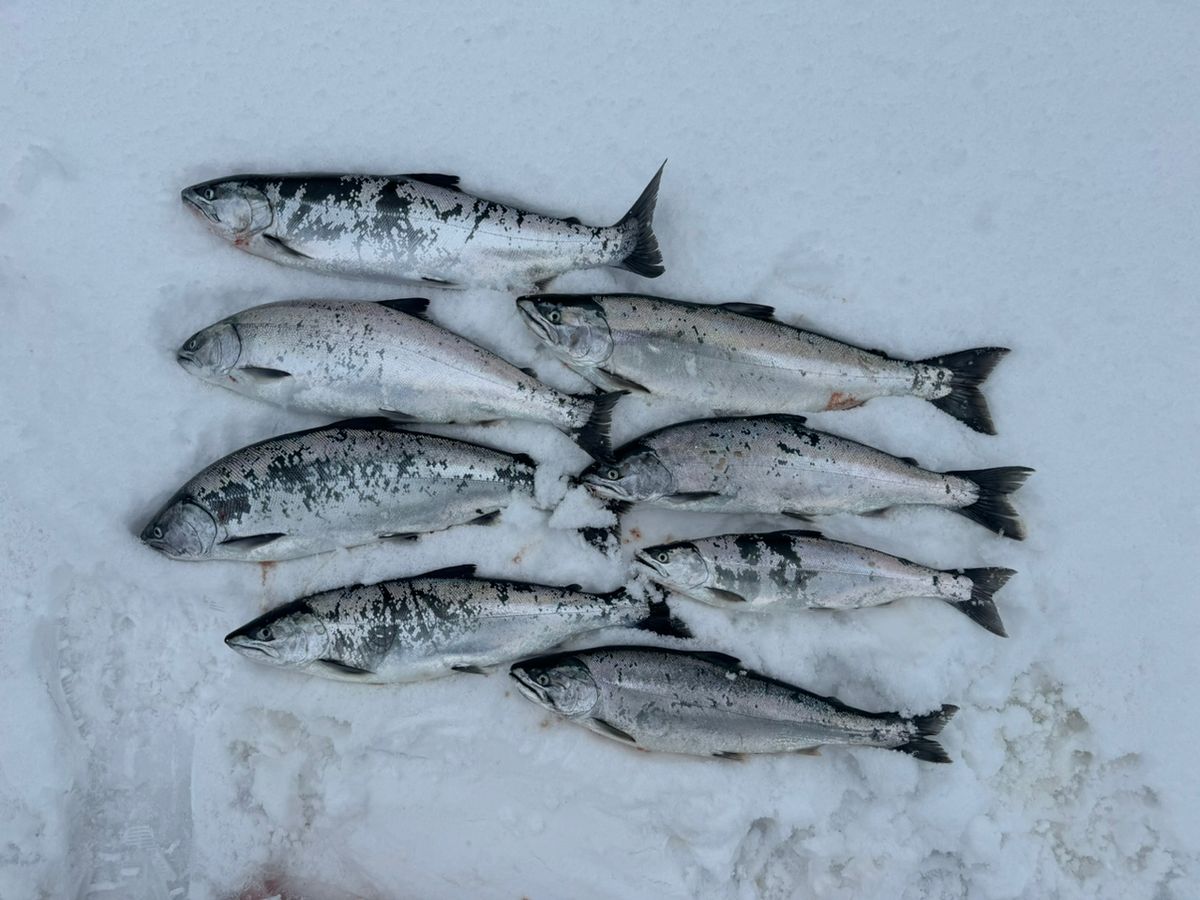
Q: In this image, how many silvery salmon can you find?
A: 8